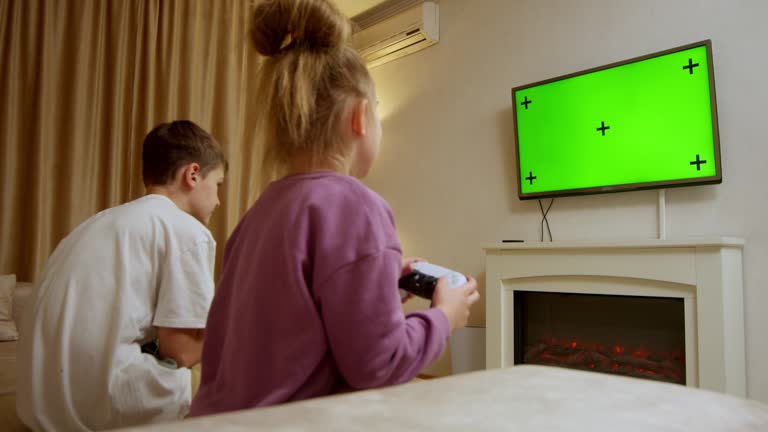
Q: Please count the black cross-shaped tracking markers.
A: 5